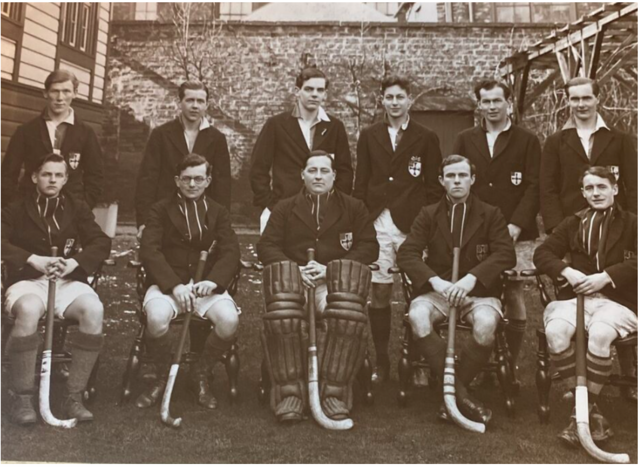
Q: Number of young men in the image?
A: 11